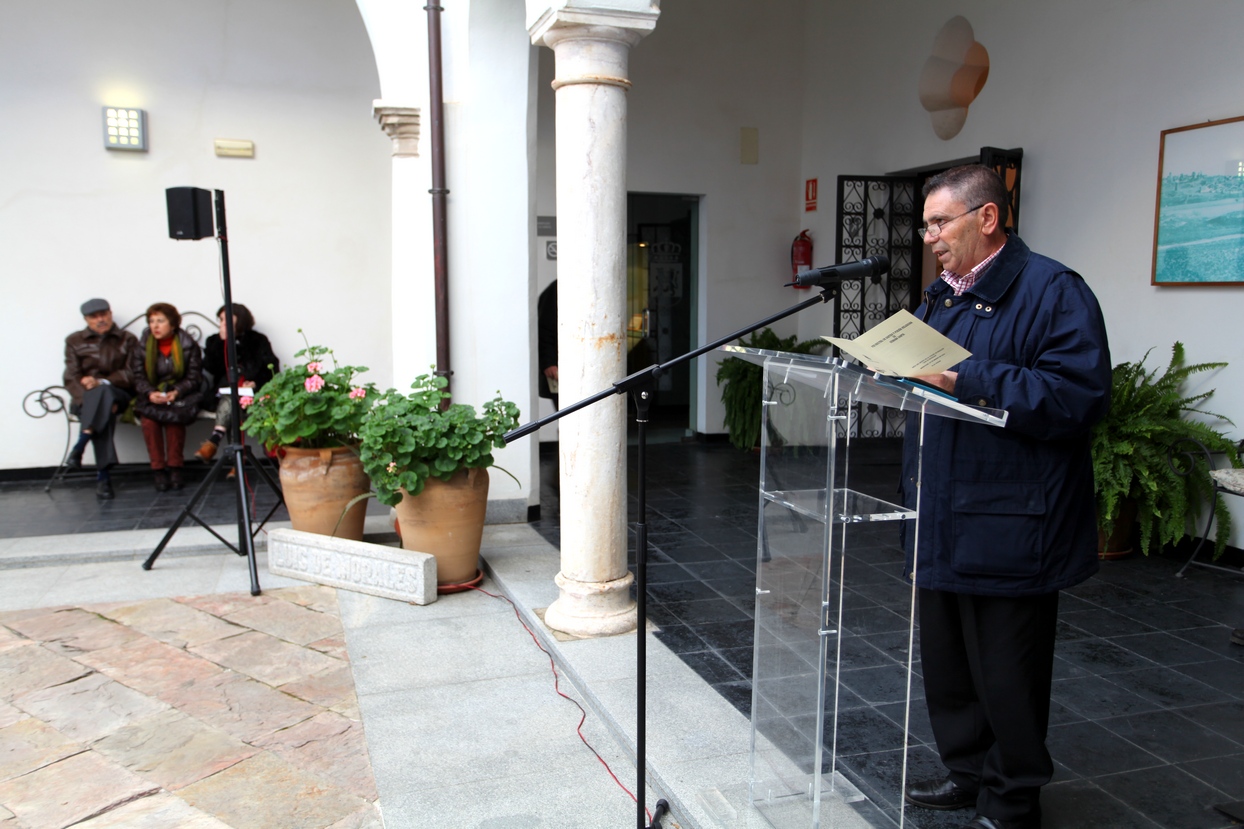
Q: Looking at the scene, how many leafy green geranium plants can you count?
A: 2